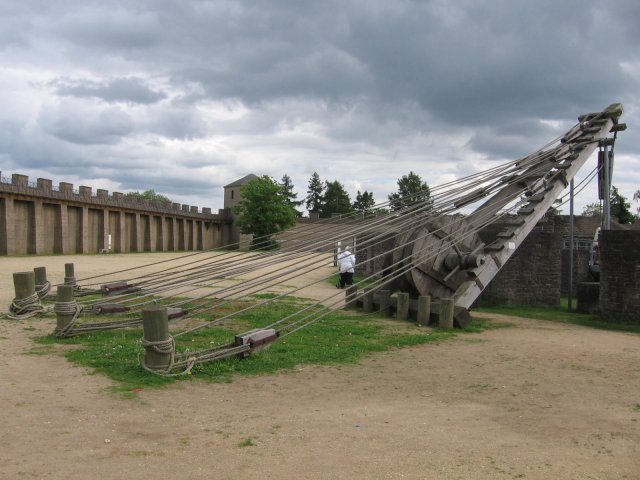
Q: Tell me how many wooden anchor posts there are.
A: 5